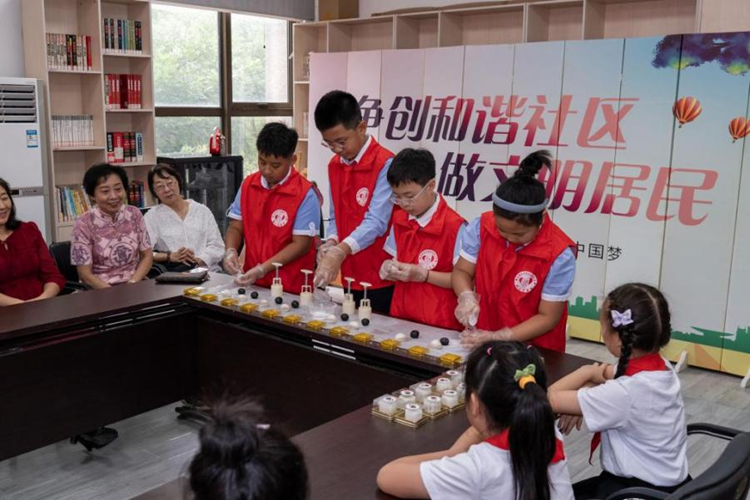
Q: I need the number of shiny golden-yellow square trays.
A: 12